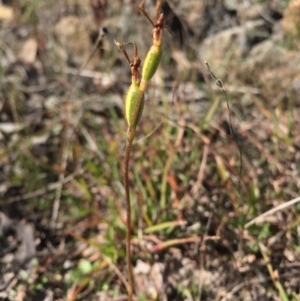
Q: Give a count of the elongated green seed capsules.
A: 2